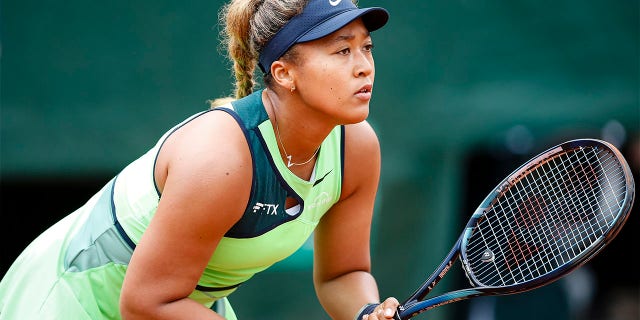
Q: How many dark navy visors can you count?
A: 1